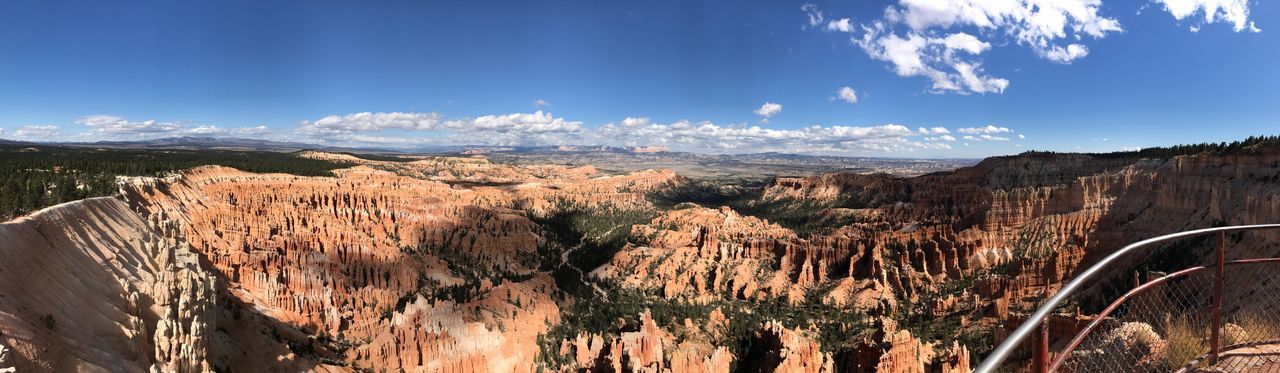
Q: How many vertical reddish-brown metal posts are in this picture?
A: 2